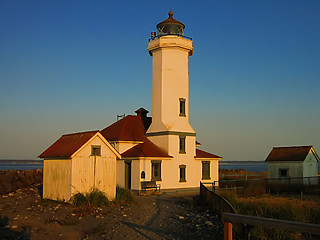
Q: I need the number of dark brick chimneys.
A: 1